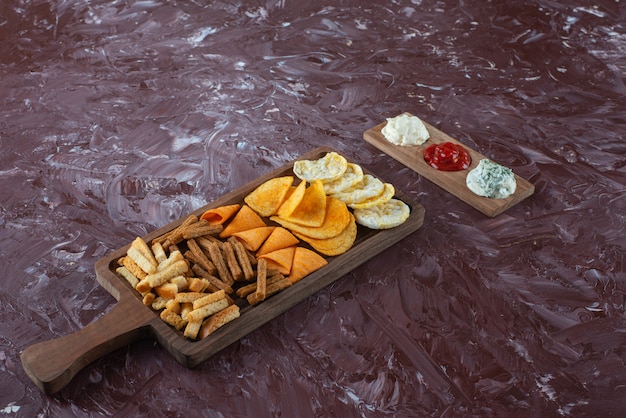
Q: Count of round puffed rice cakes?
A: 5